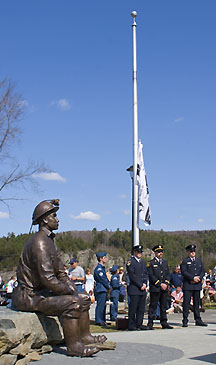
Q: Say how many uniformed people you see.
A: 5